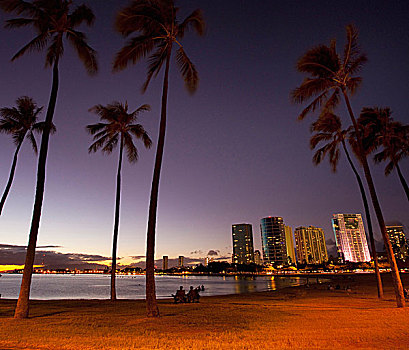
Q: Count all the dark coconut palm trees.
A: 7